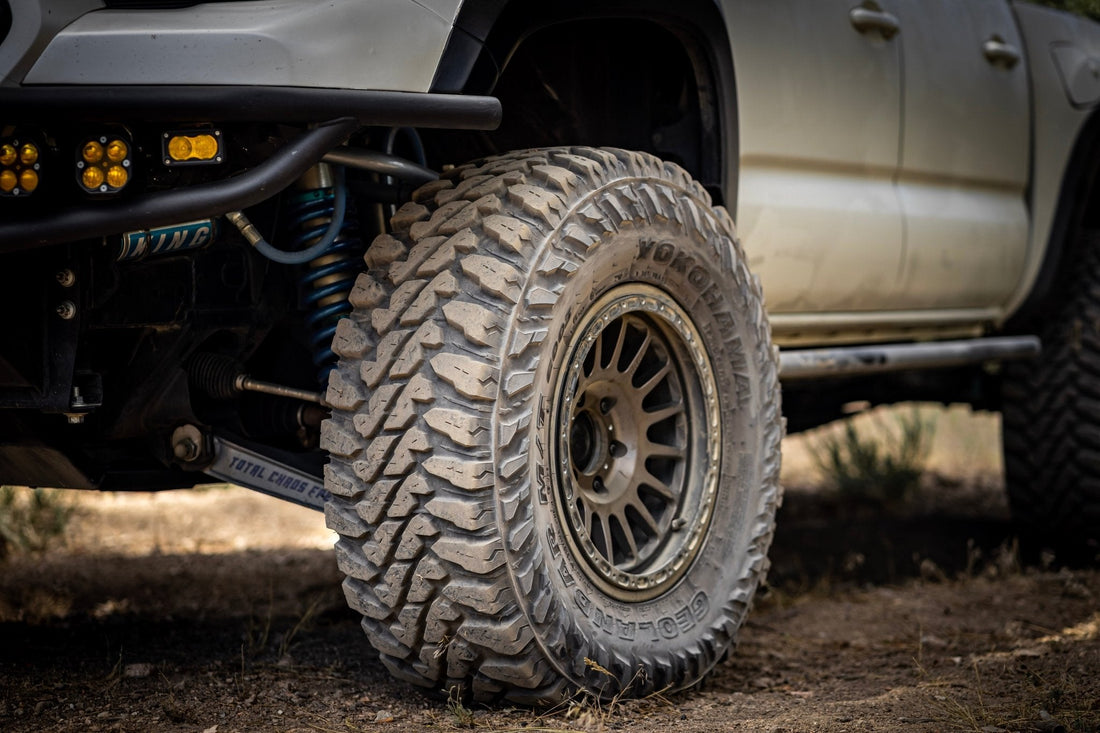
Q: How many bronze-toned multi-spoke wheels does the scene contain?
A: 1